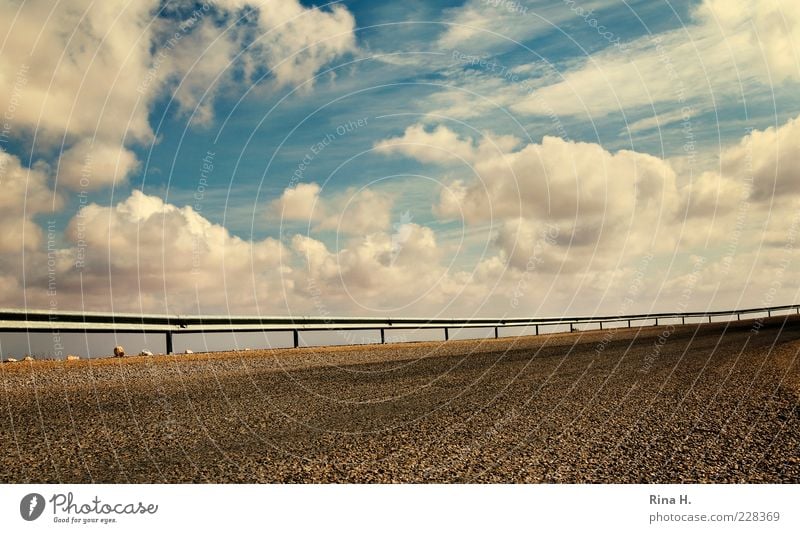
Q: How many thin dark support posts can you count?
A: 15